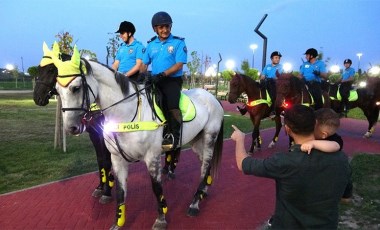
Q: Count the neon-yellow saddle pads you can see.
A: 4